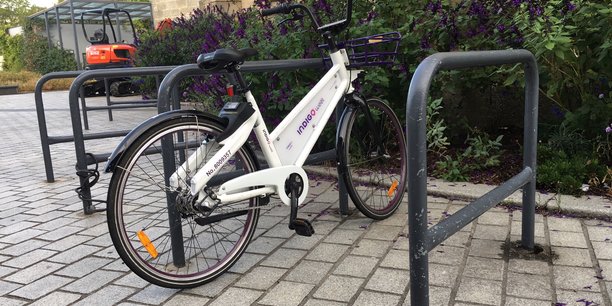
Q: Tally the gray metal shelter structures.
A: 1